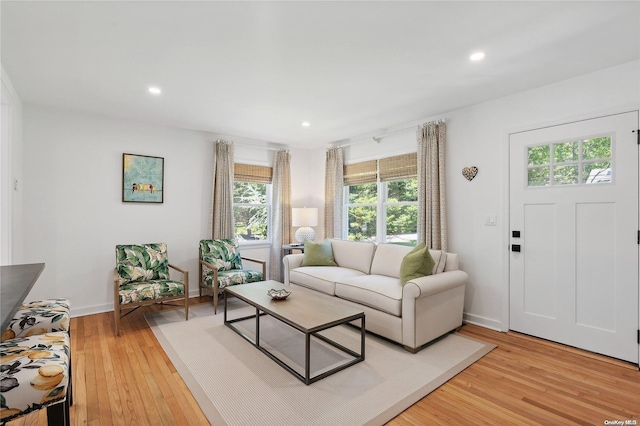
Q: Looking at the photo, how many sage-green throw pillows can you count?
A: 2